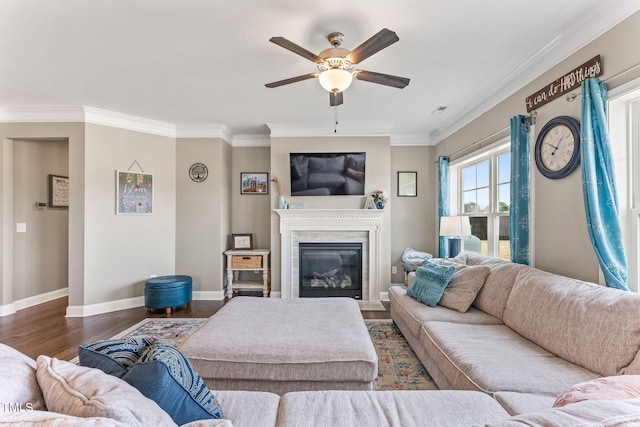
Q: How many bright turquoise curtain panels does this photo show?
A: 3